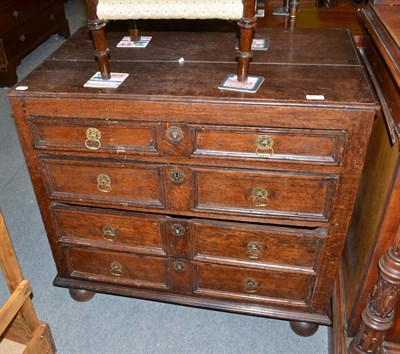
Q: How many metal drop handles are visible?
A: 8